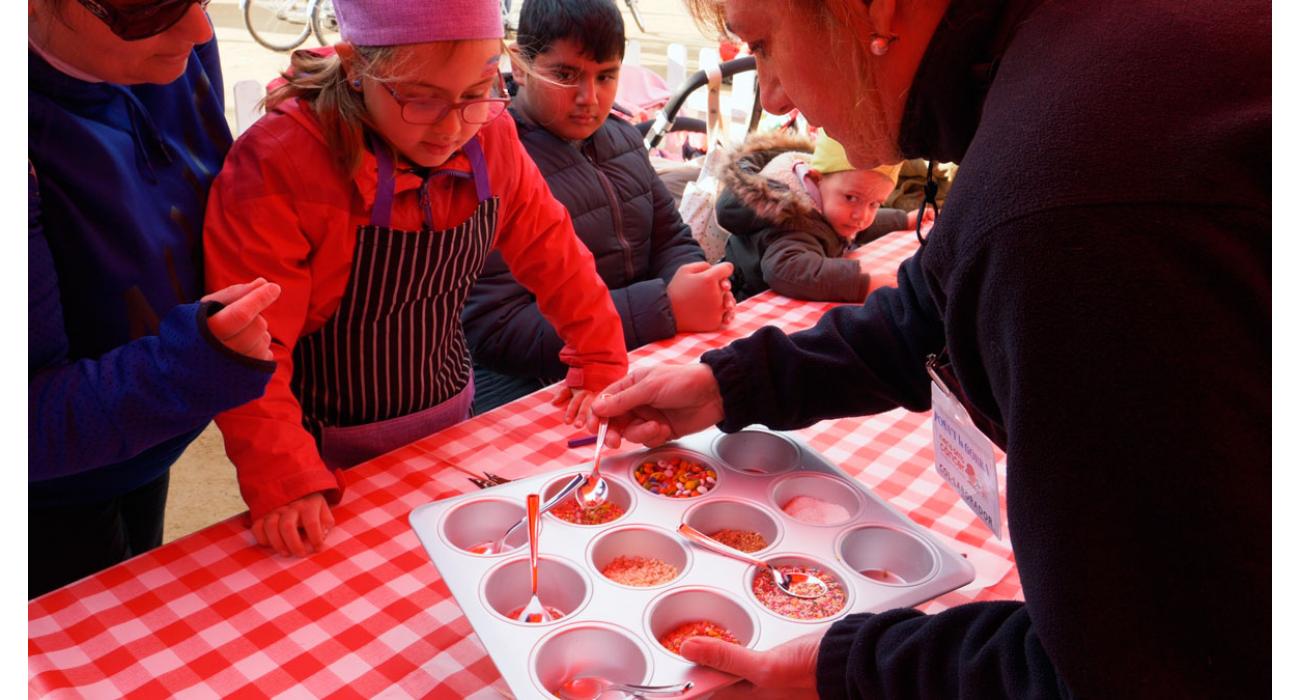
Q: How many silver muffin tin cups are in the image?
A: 12